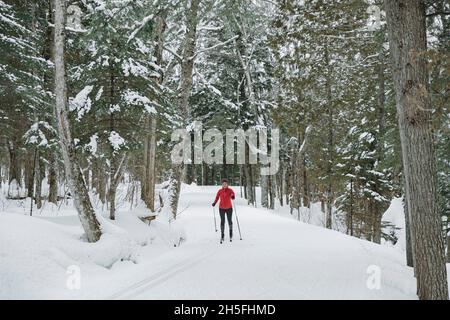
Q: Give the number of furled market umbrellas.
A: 0